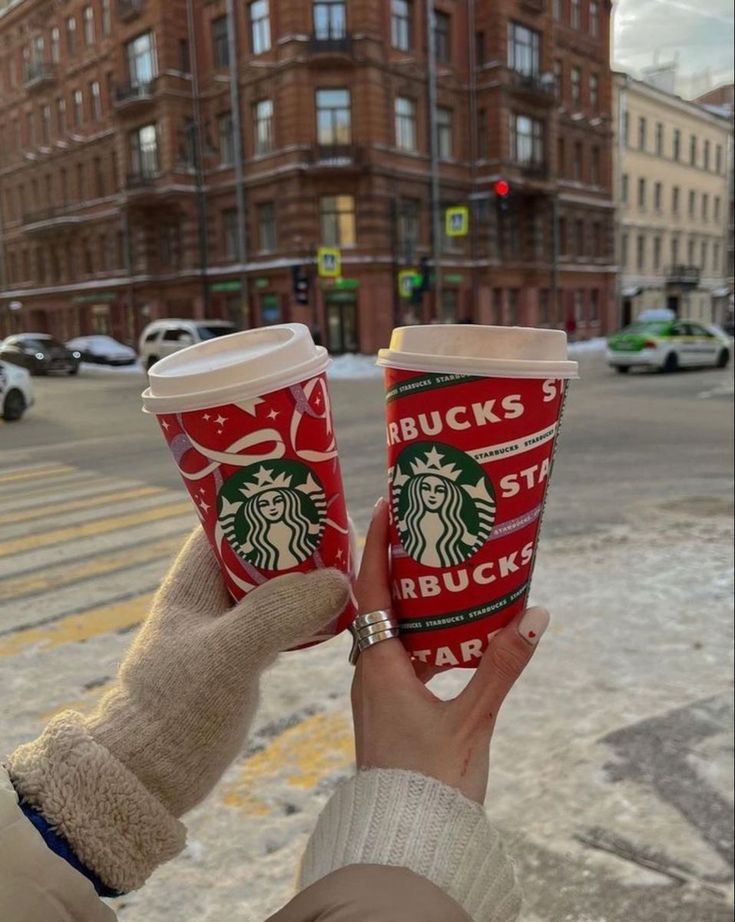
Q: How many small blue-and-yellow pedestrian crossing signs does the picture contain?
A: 3